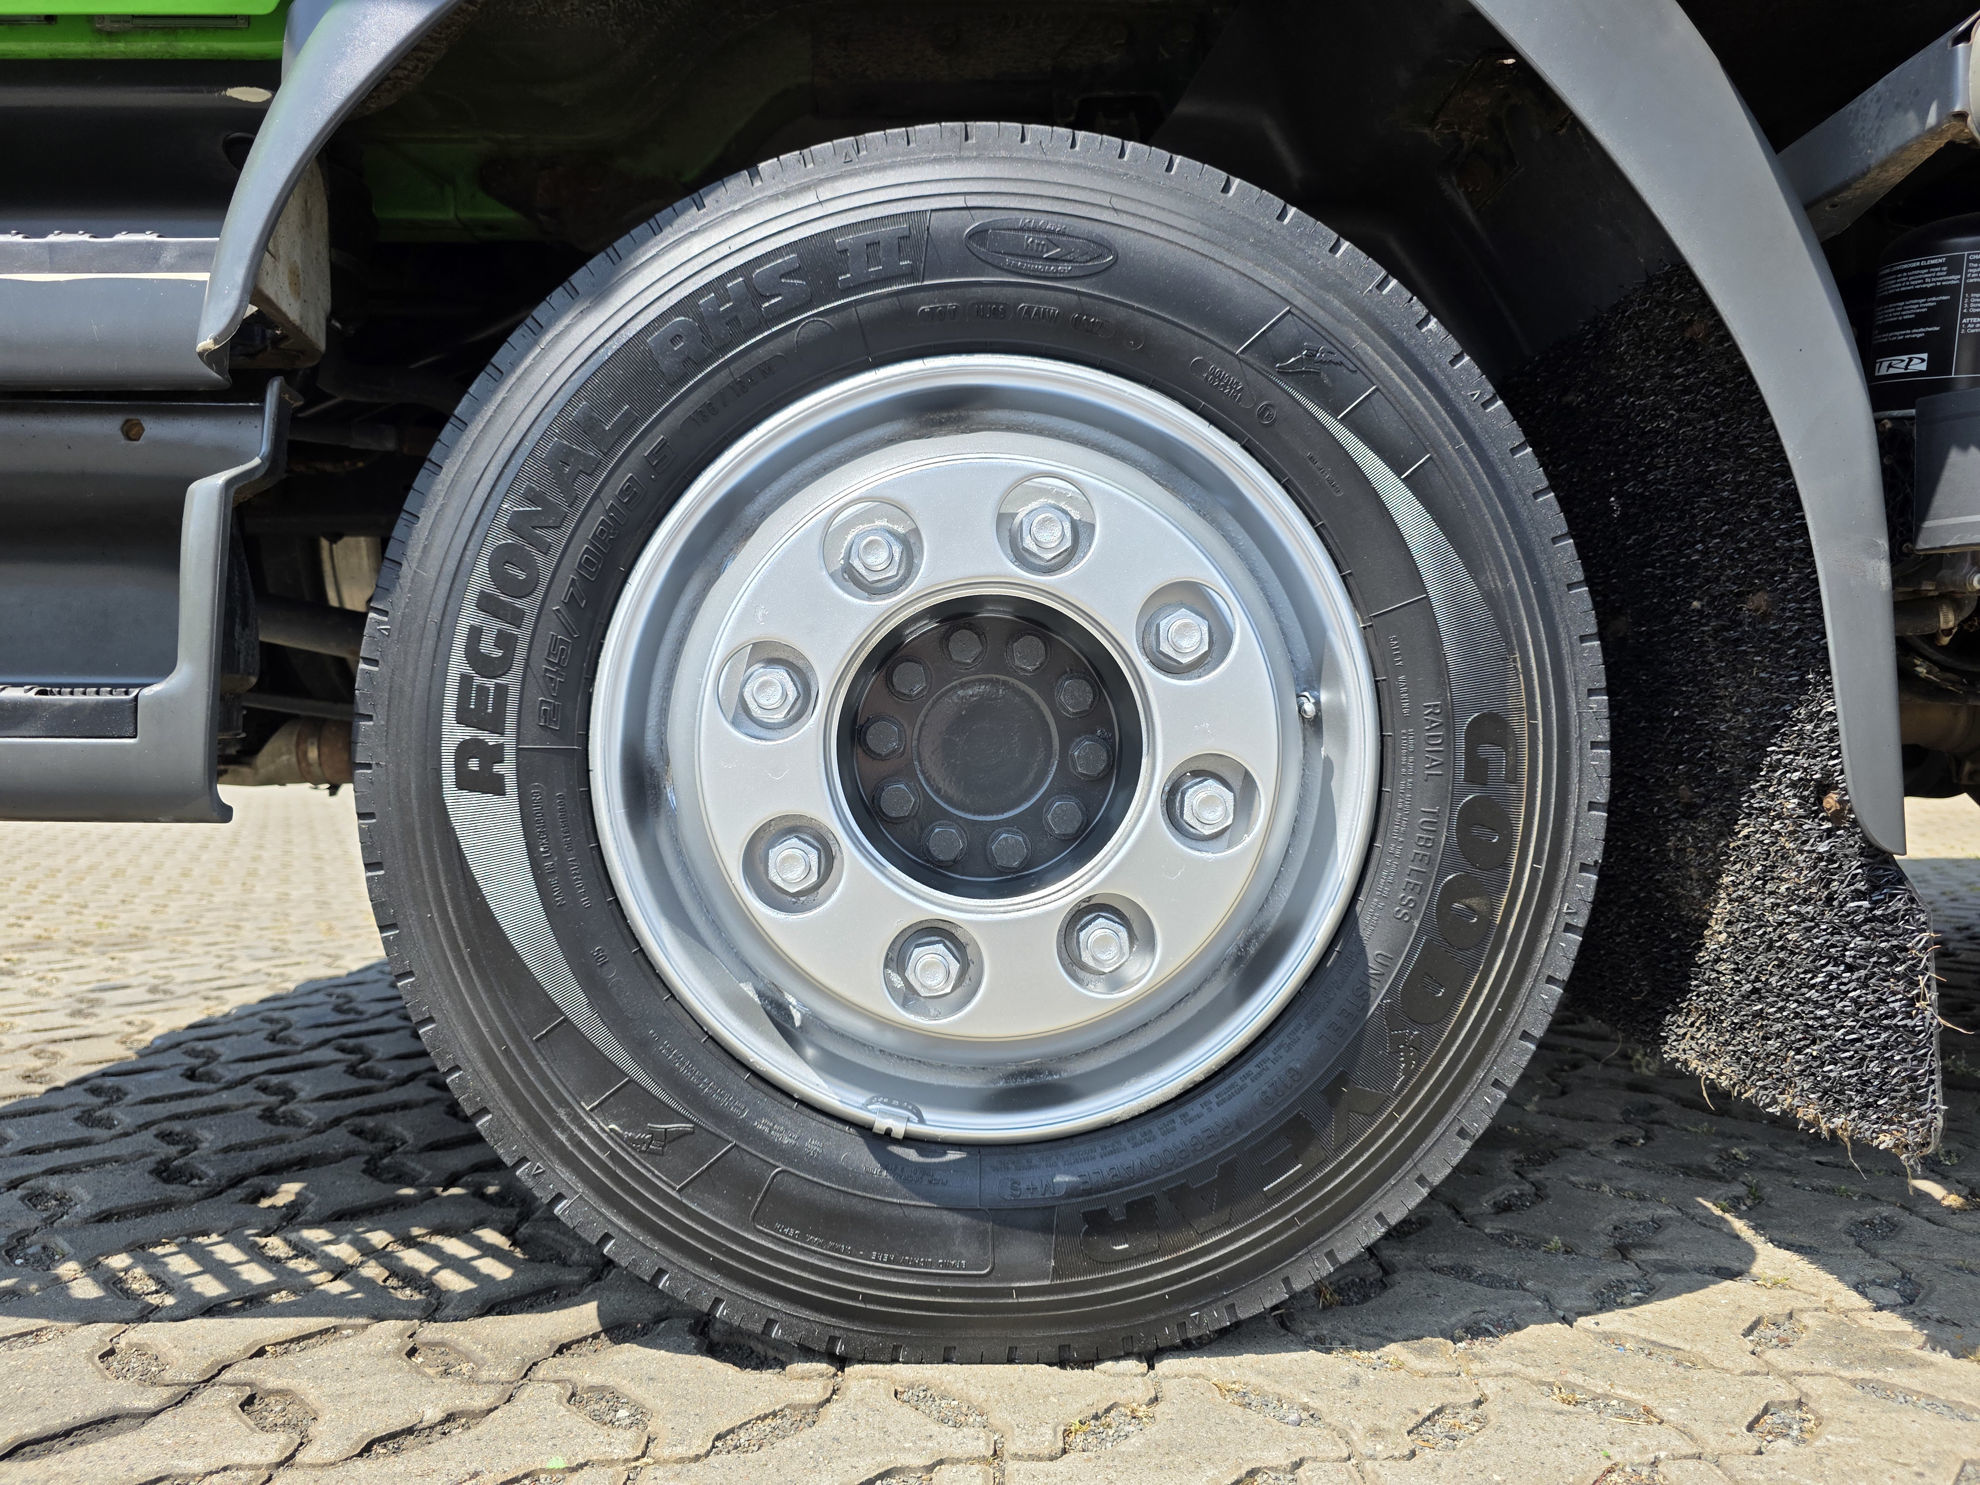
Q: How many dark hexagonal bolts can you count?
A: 10